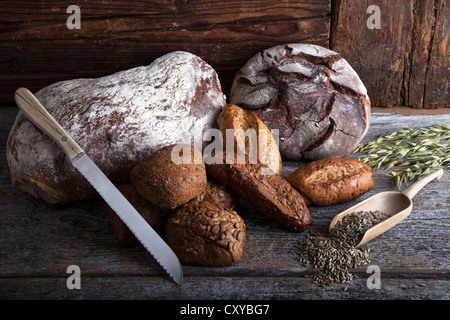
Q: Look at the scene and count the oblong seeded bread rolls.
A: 3